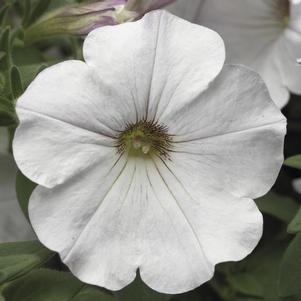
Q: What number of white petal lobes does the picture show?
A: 5